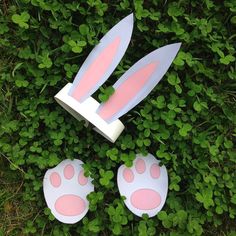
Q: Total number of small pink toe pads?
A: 6